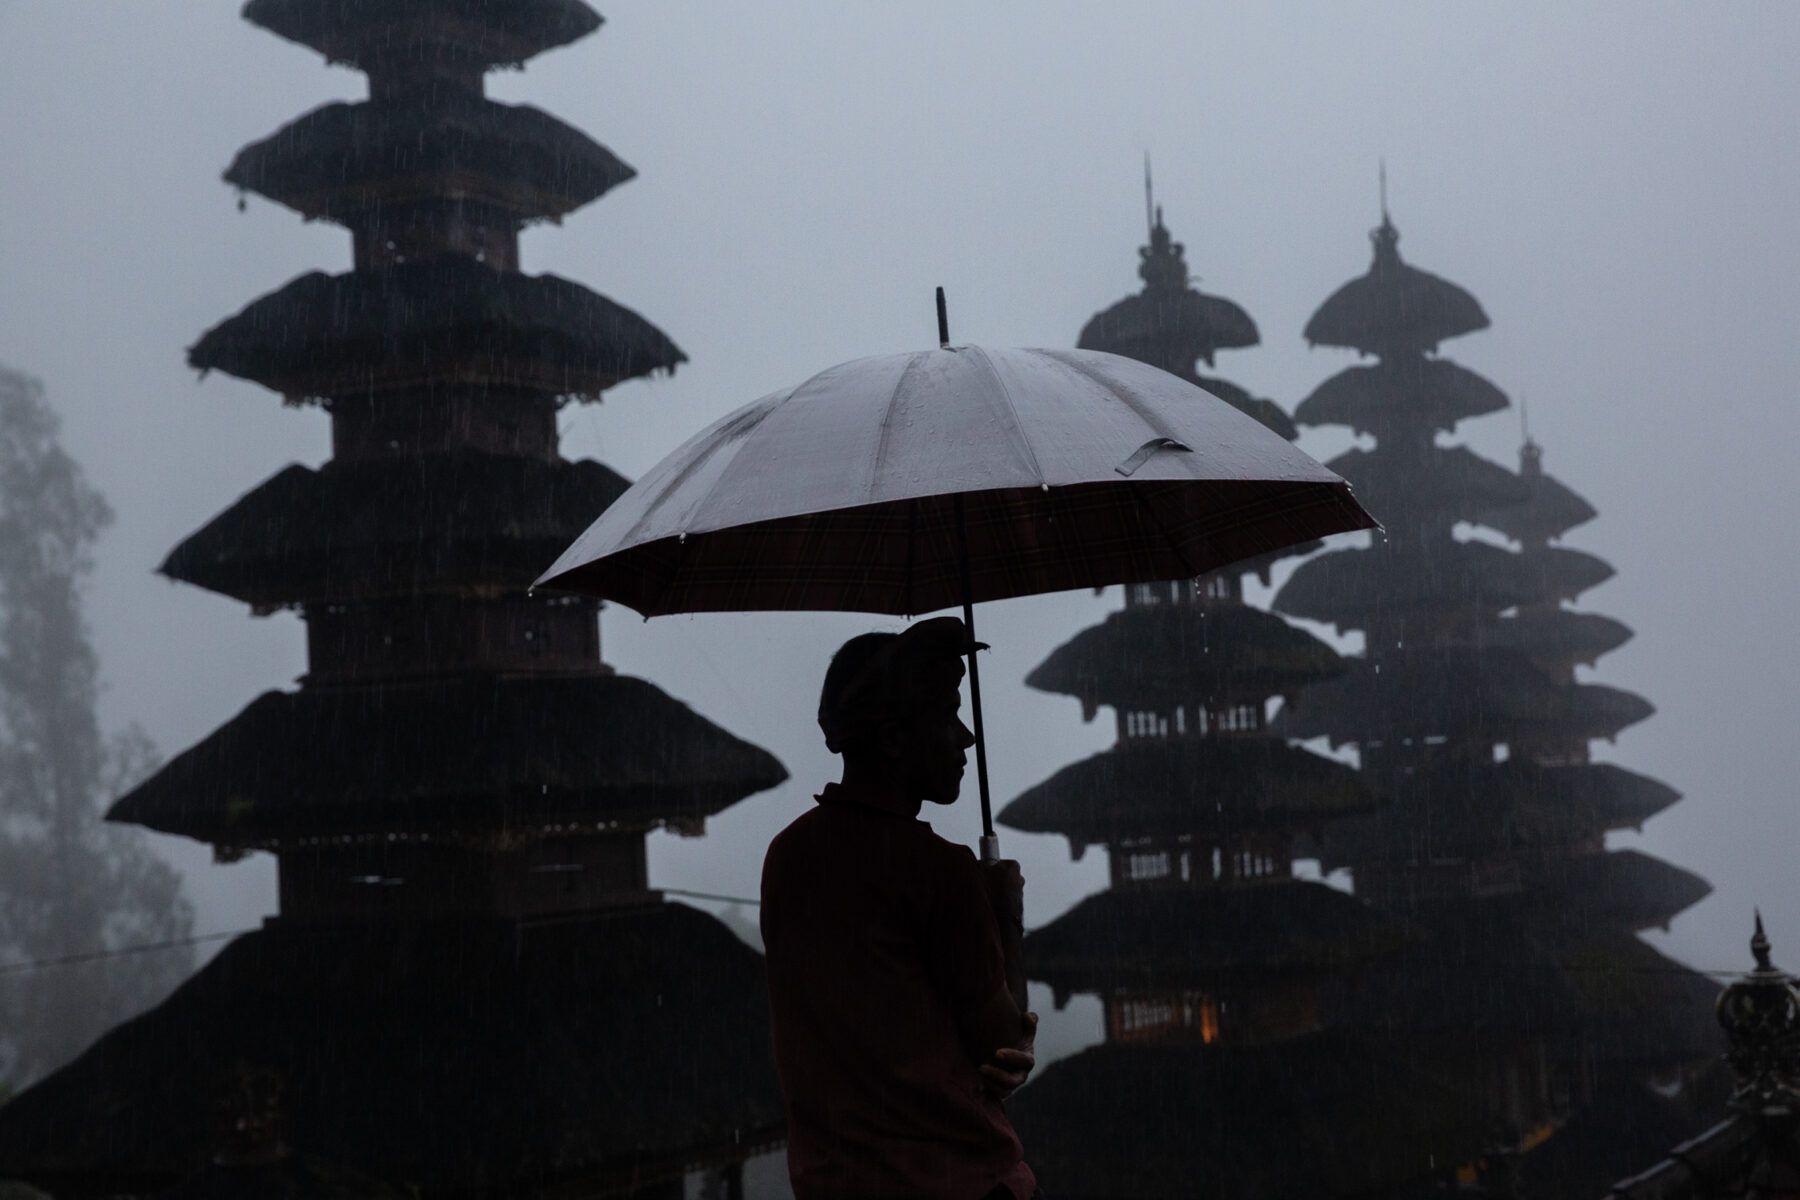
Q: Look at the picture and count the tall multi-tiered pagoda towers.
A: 4